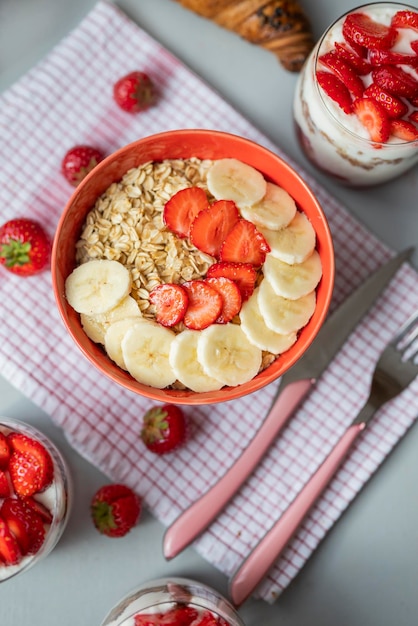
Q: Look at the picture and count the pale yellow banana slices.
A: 12